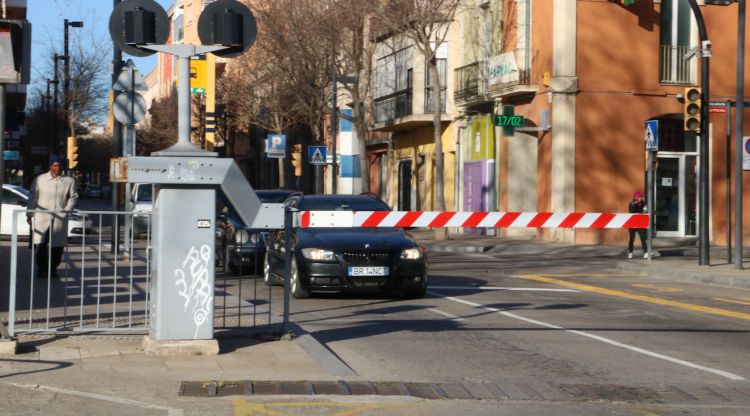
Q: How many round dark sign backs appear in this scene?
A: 2